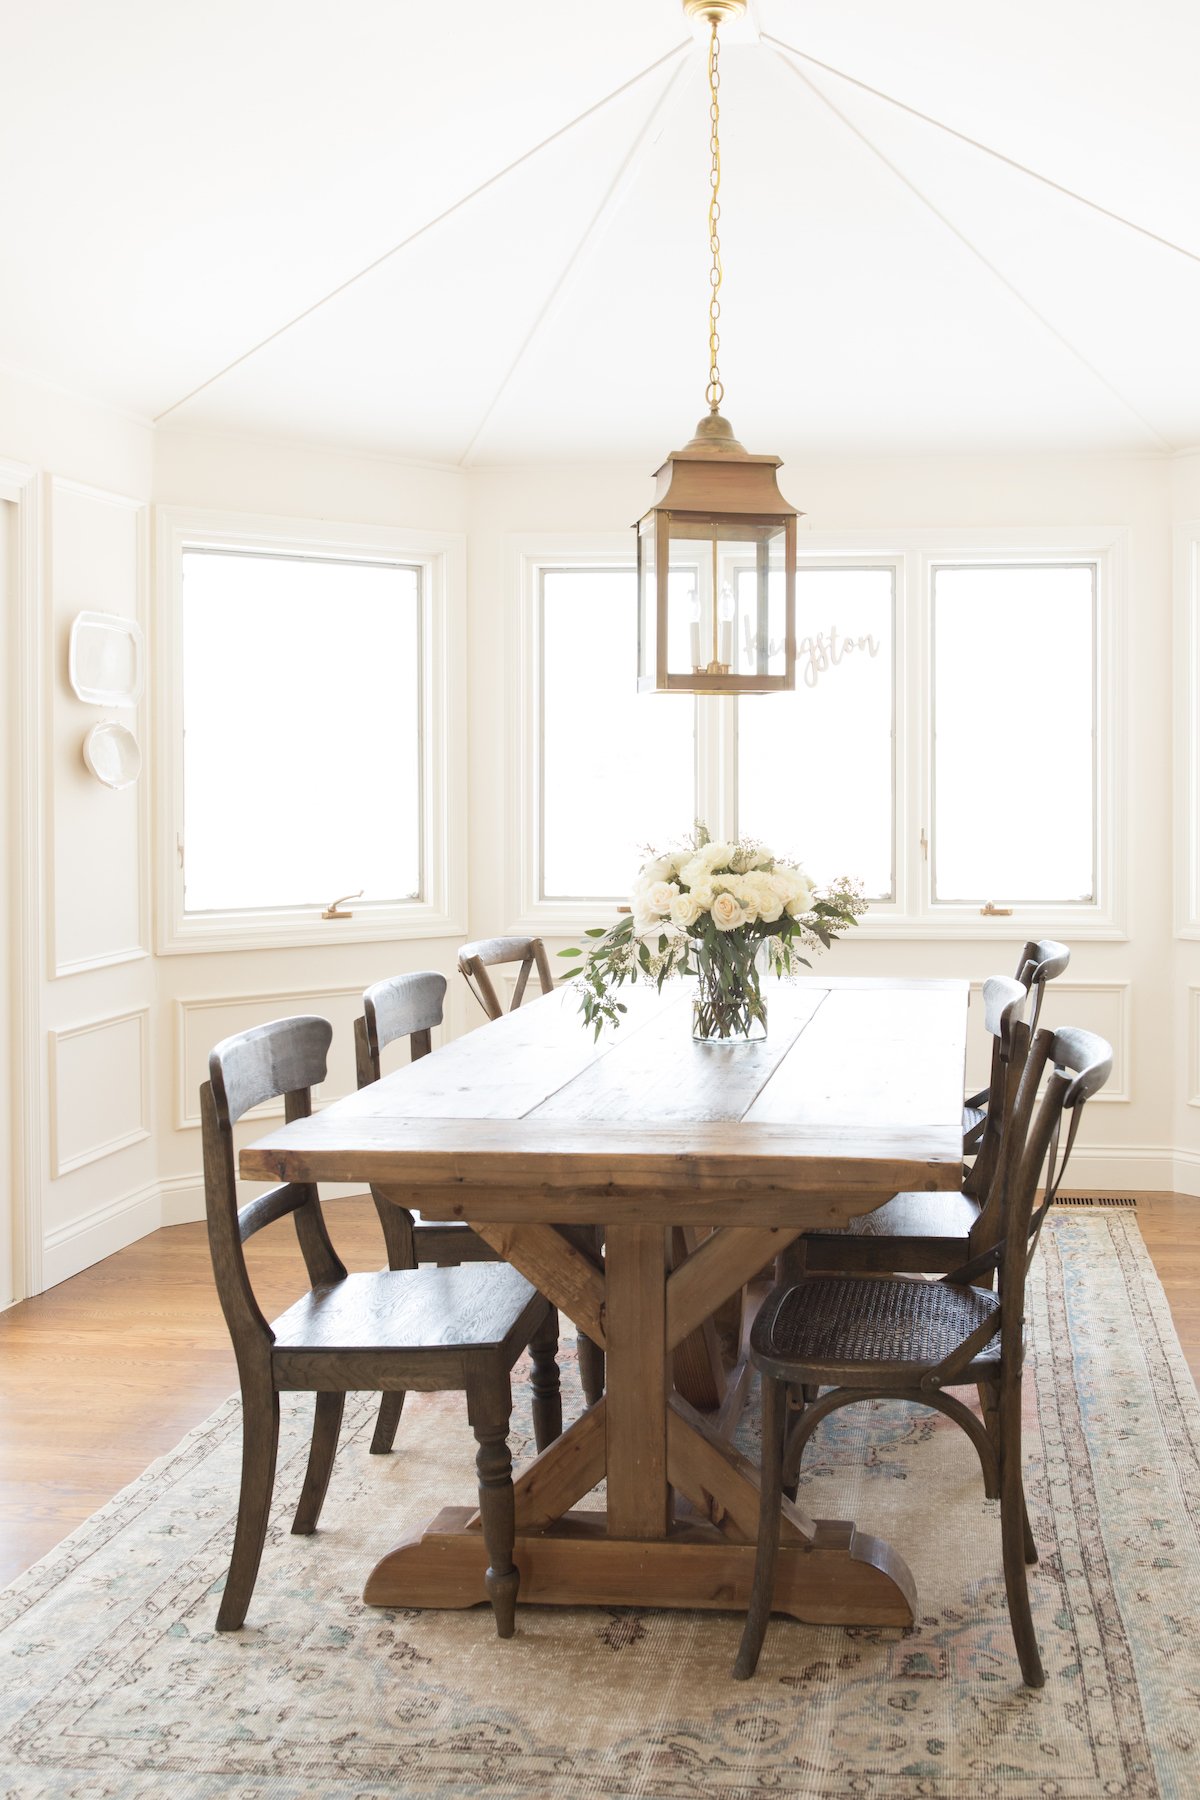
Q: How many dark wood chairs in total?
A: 6